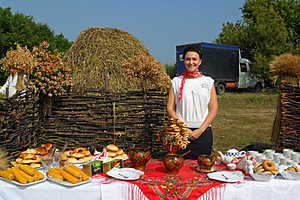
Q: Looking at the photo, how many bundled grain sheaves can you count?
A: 4